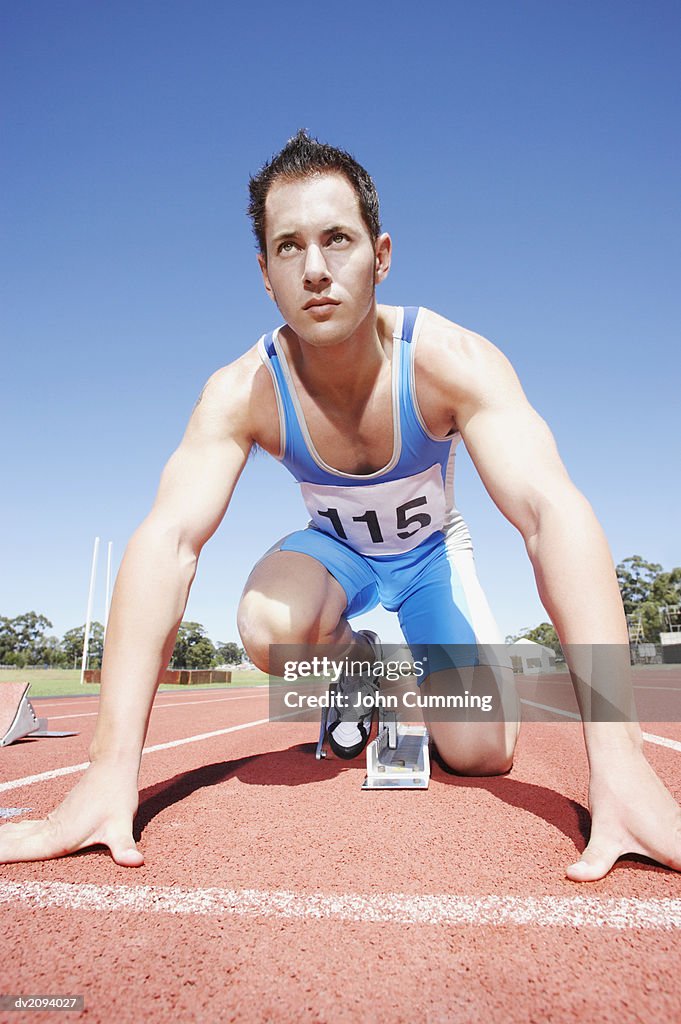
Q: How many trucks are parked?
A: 0